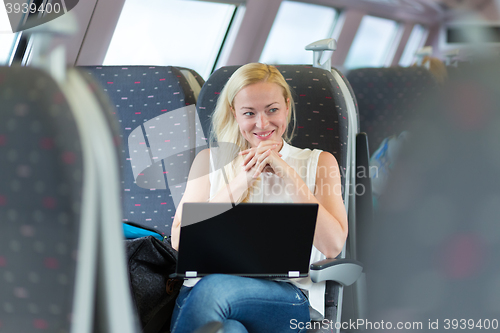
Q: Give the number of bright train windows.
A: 5